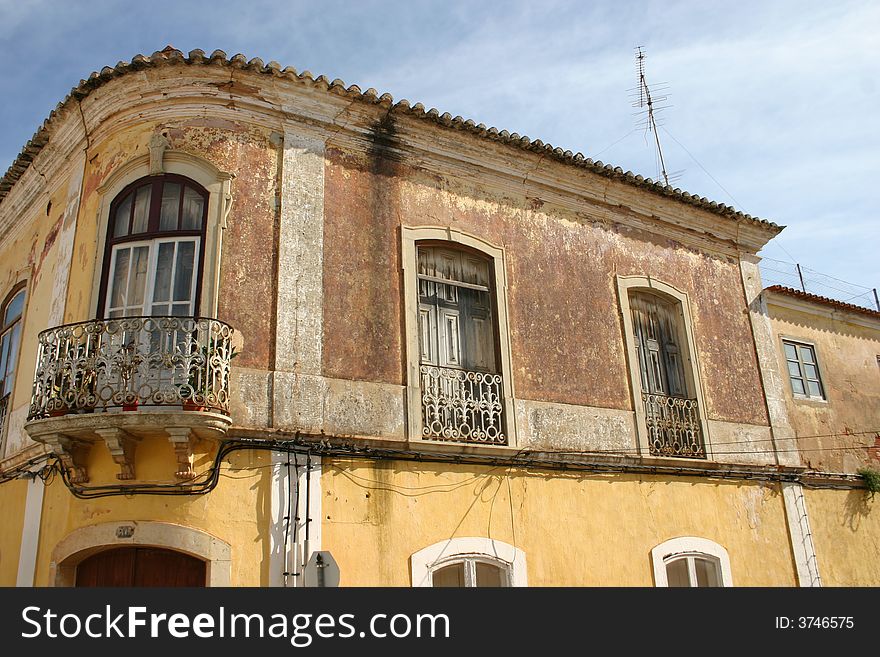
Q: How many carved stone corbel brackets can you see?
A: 3